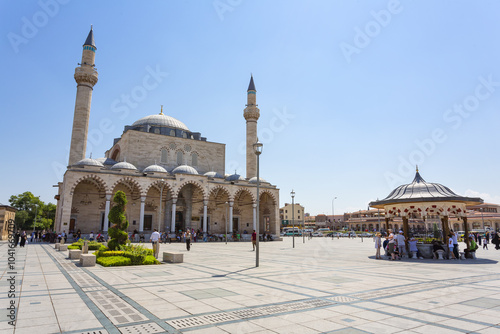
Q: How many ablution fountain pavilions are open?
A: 1